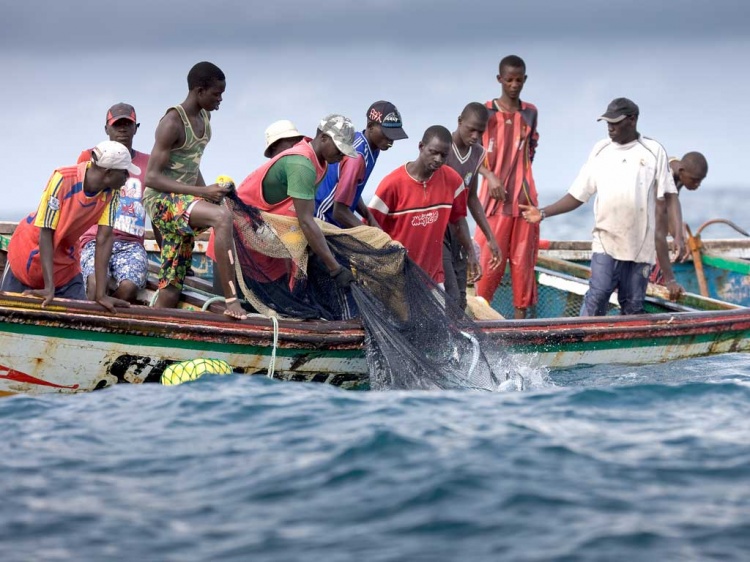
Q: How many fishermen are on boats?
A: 11